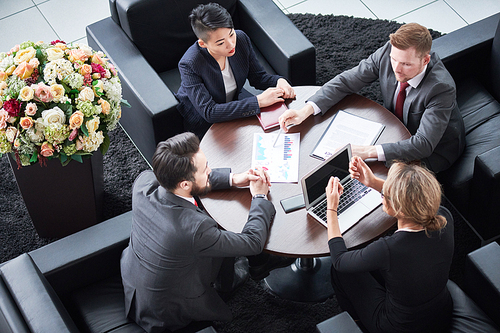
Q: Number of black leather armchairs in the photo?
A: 4